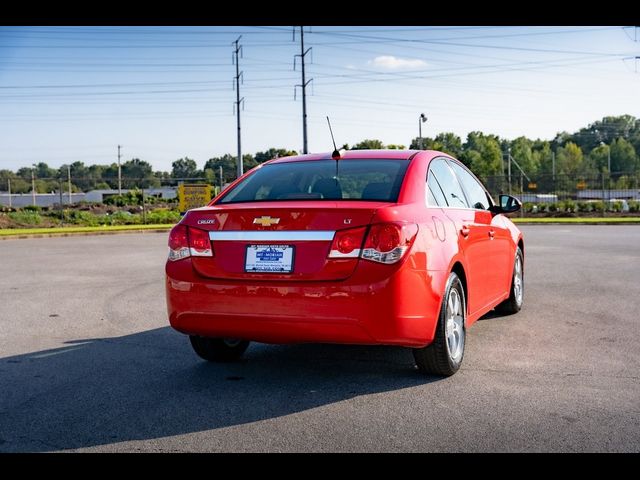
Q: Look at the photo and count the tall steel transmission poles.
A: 2